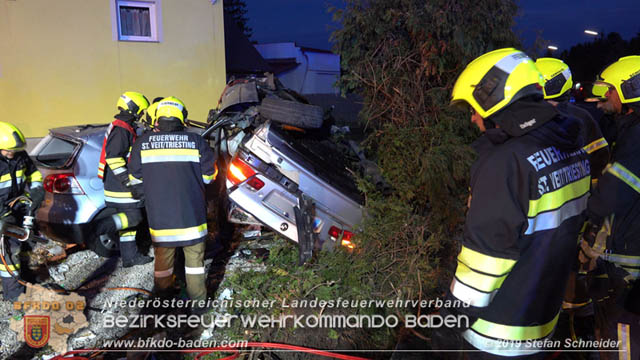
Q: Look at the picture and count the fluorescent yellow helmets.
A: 7